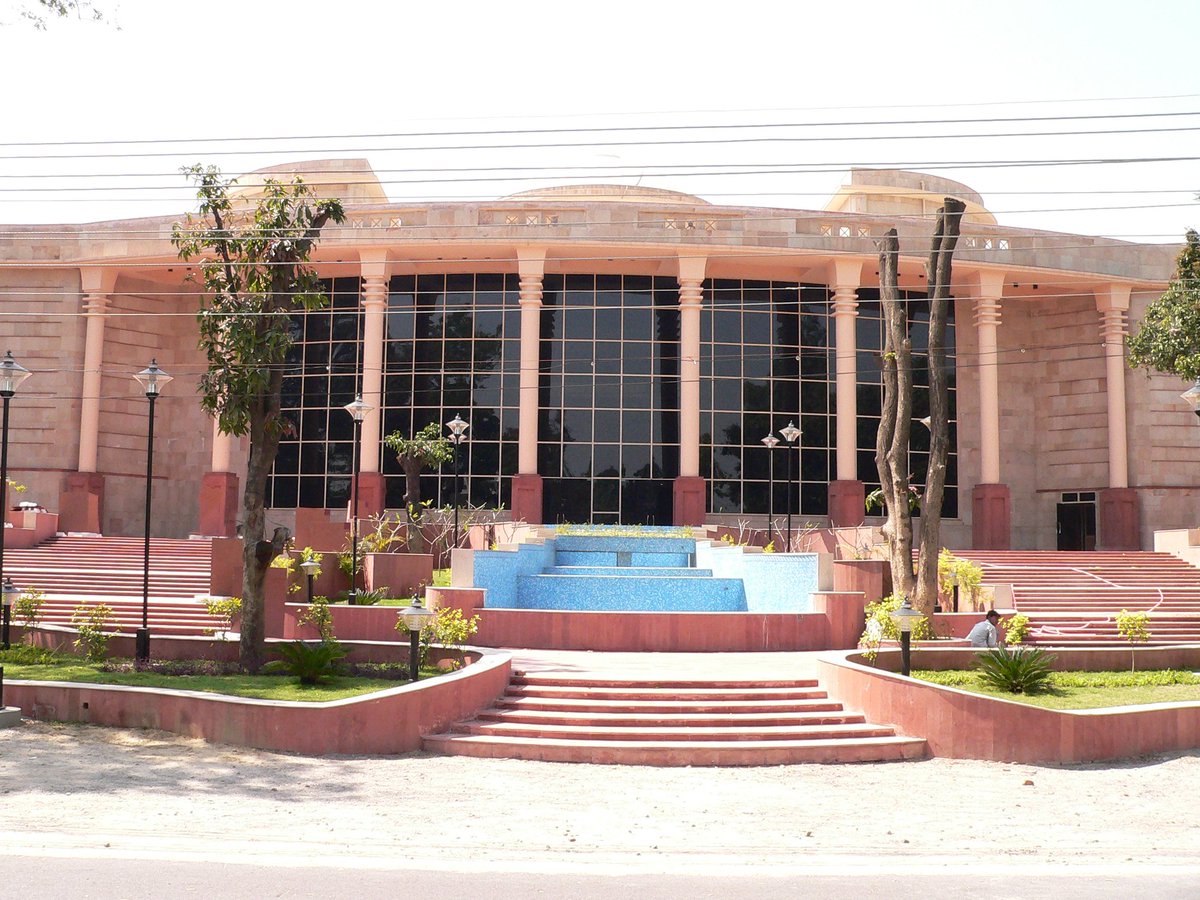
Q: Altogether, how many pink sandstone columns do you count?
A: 8